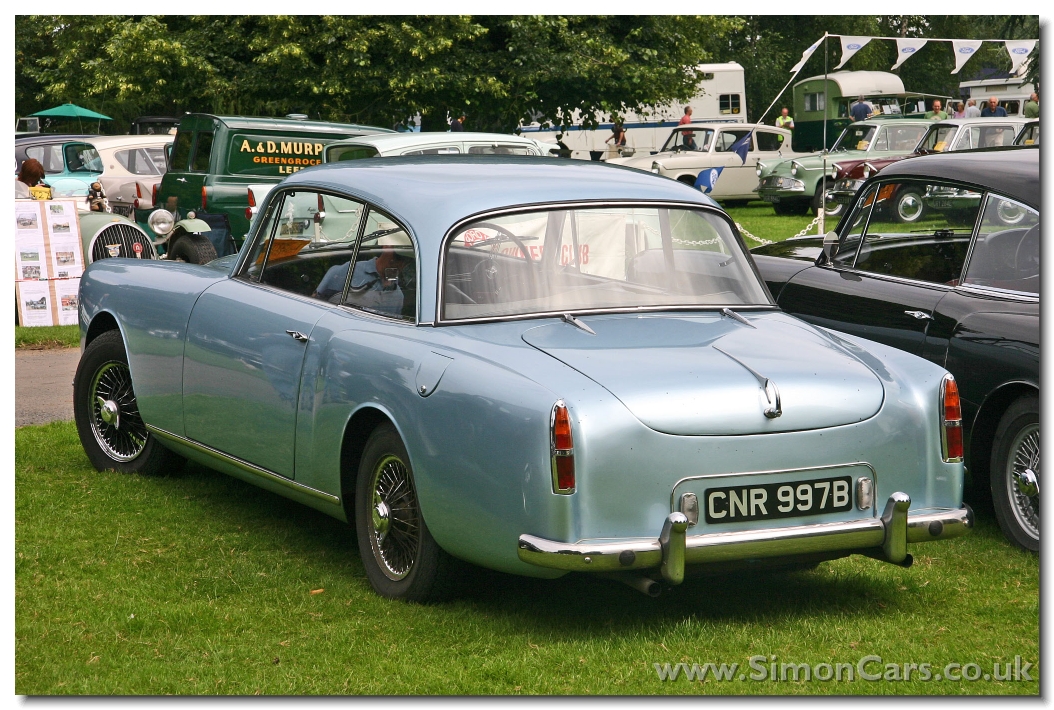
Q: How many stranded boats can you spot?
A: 0